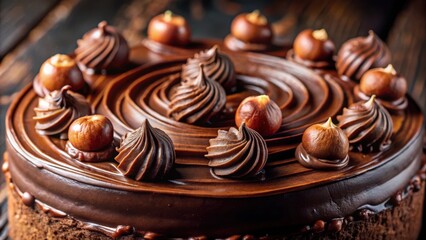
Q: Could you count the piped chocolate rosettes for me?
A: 8